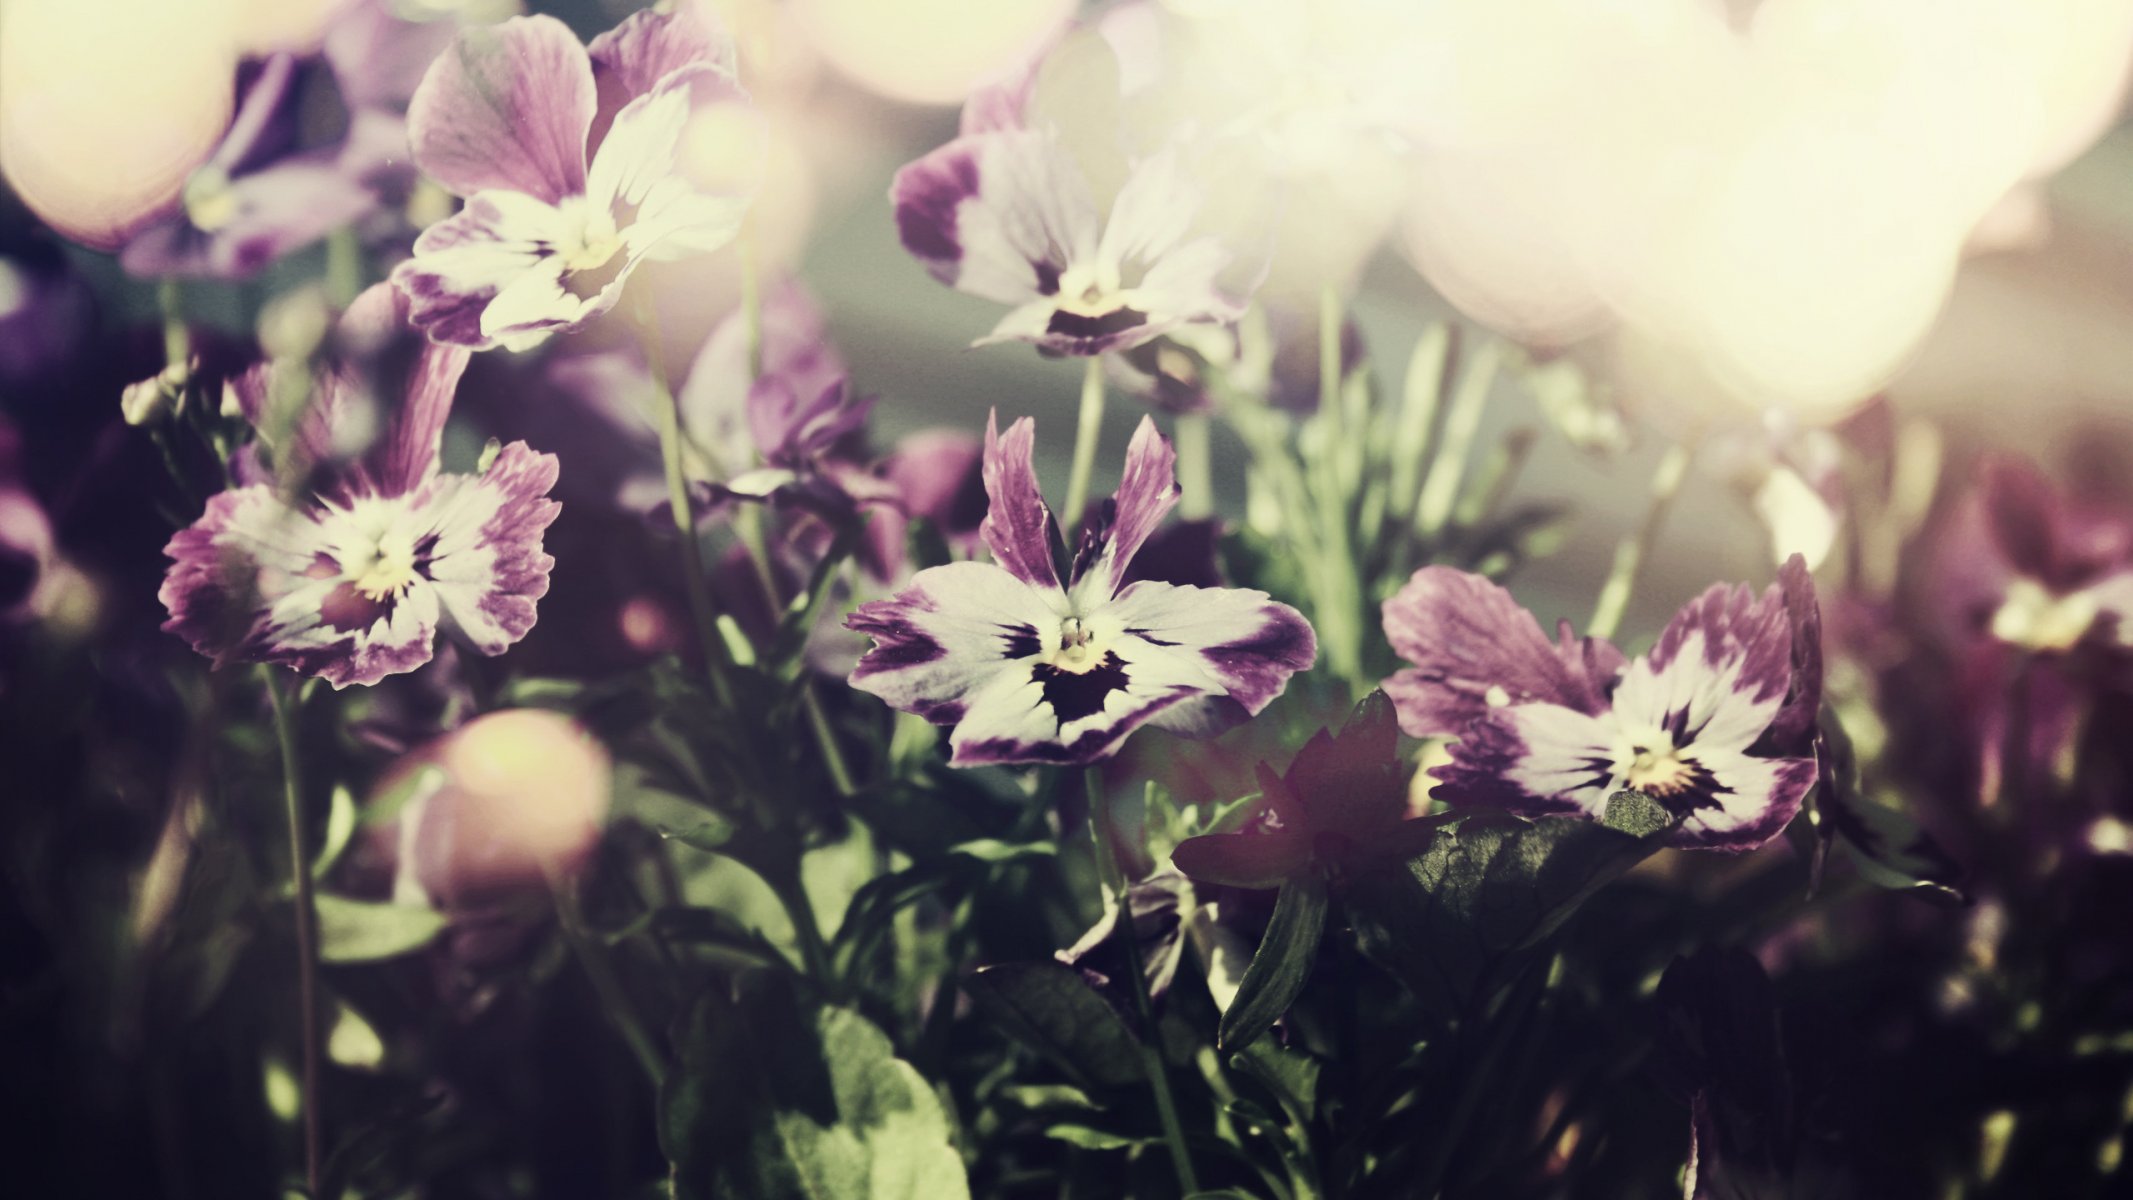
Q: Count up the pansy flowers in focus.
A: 5